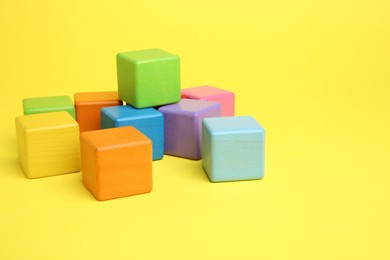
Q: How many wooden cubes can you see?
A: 9